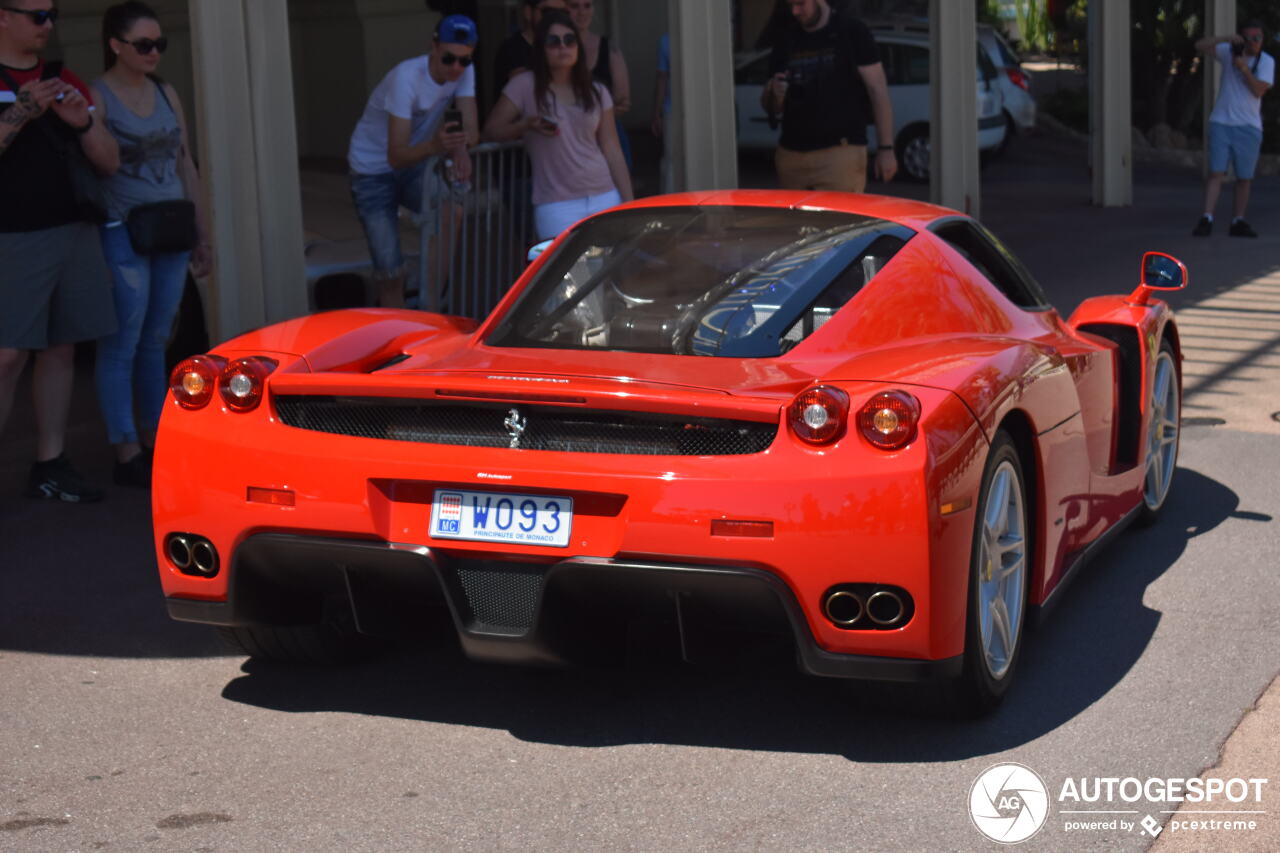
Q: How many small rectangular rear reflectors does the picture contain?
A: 2